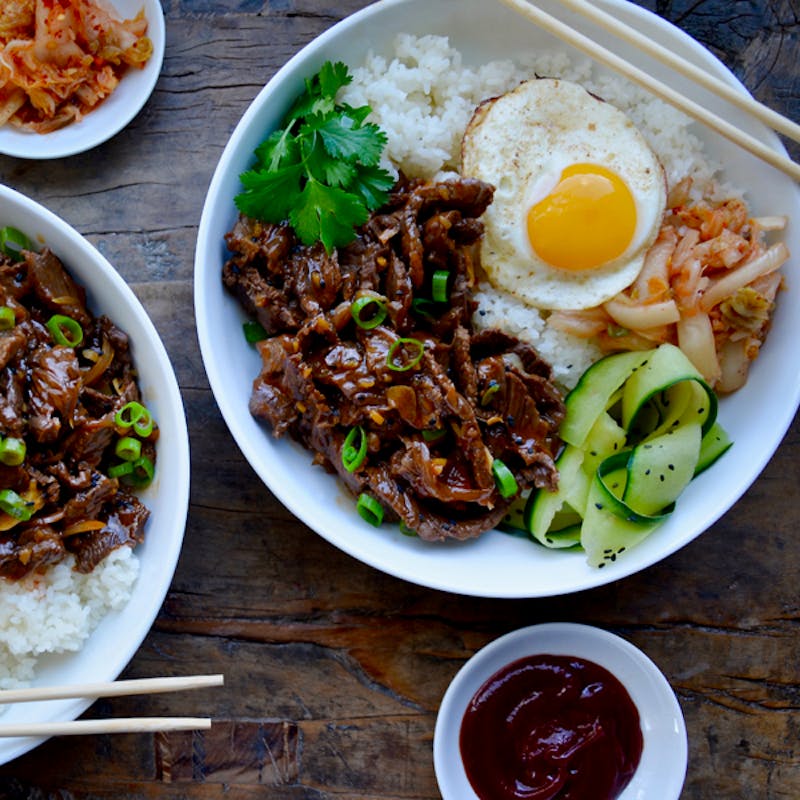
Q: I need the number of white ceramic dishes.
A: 4